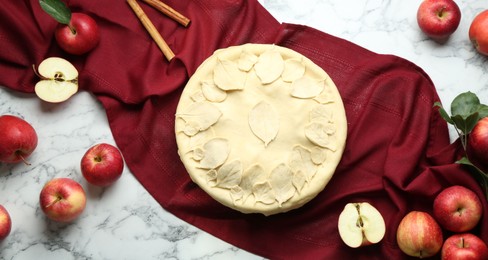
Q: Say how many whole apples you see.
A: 11